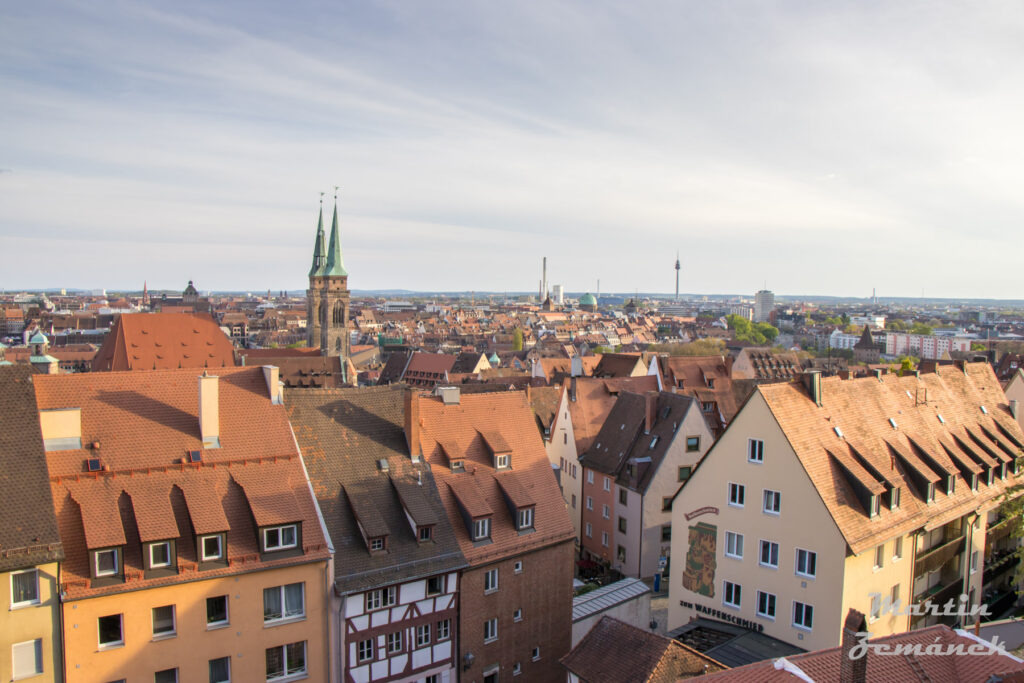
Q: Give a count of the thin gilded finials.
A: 2